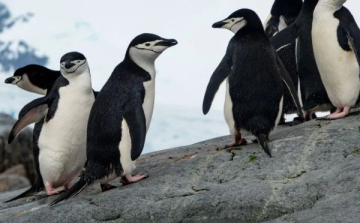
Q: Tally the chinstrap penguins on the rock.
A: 7